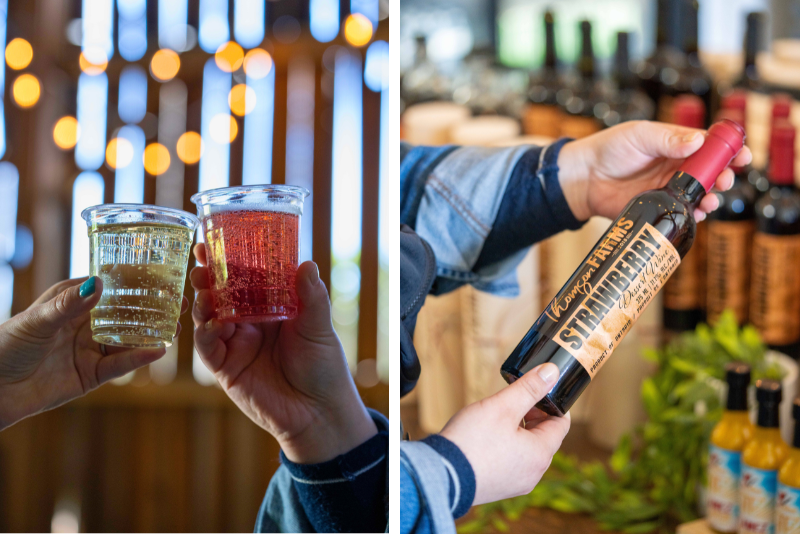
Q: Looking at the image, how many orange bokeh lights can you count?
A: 13